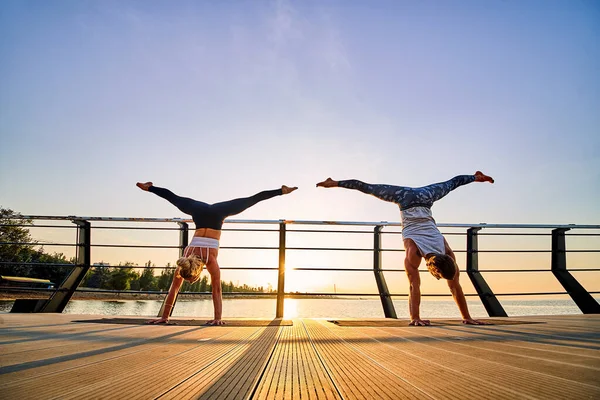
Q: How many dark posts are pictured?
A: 6